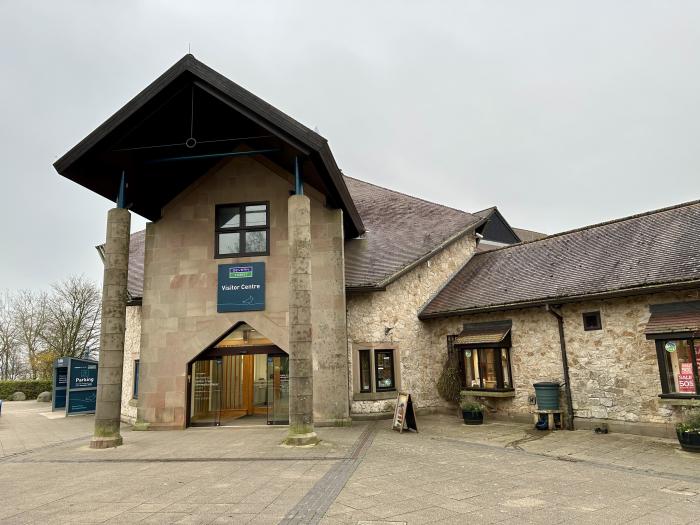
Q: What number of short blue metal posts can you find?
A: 2